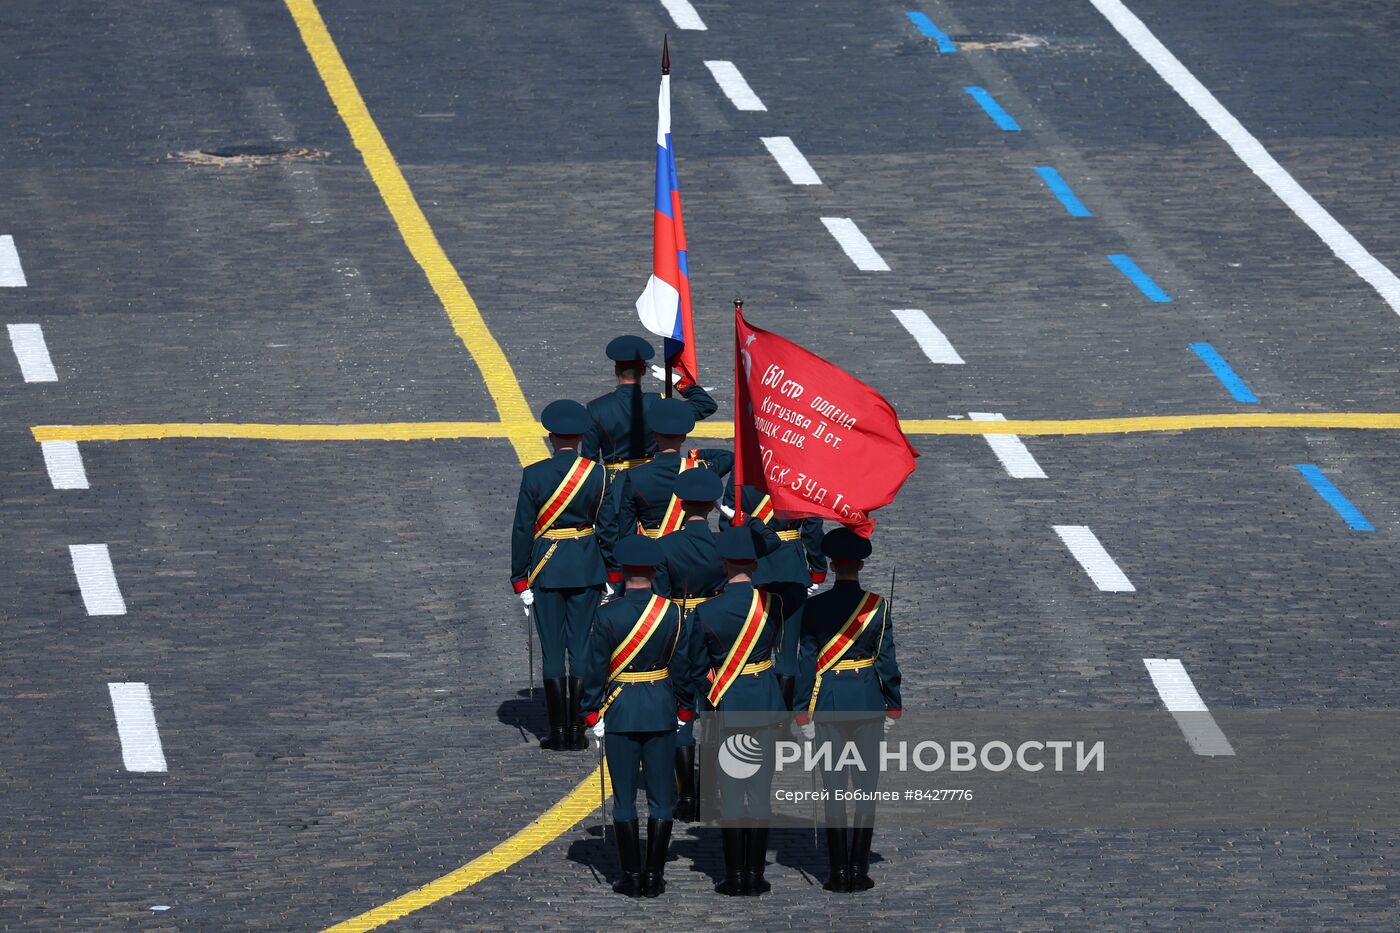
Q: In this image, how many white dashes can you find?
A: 13